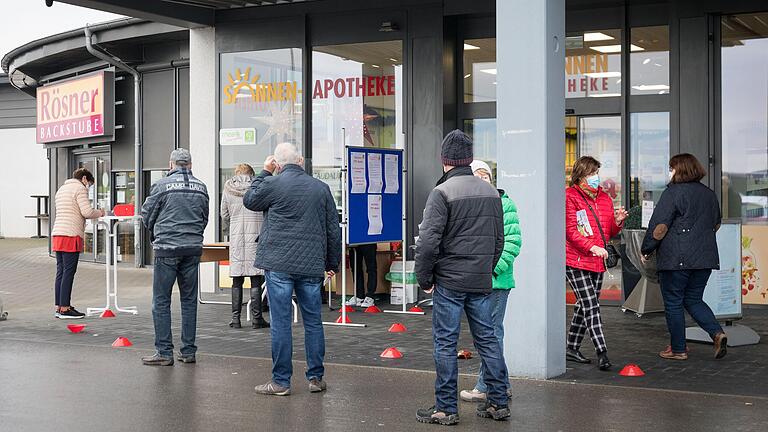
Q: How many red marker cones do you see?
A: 10